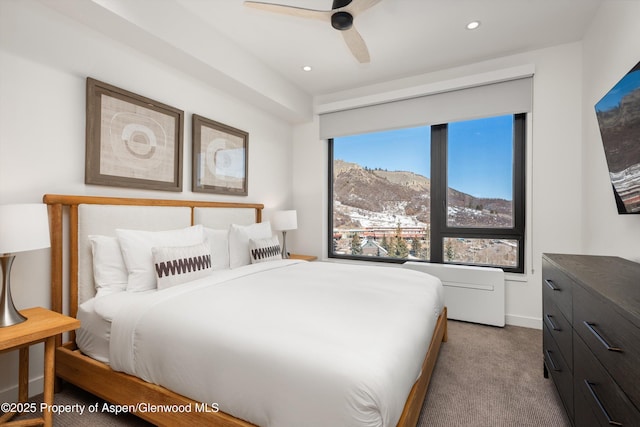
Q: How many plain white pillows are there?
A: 4